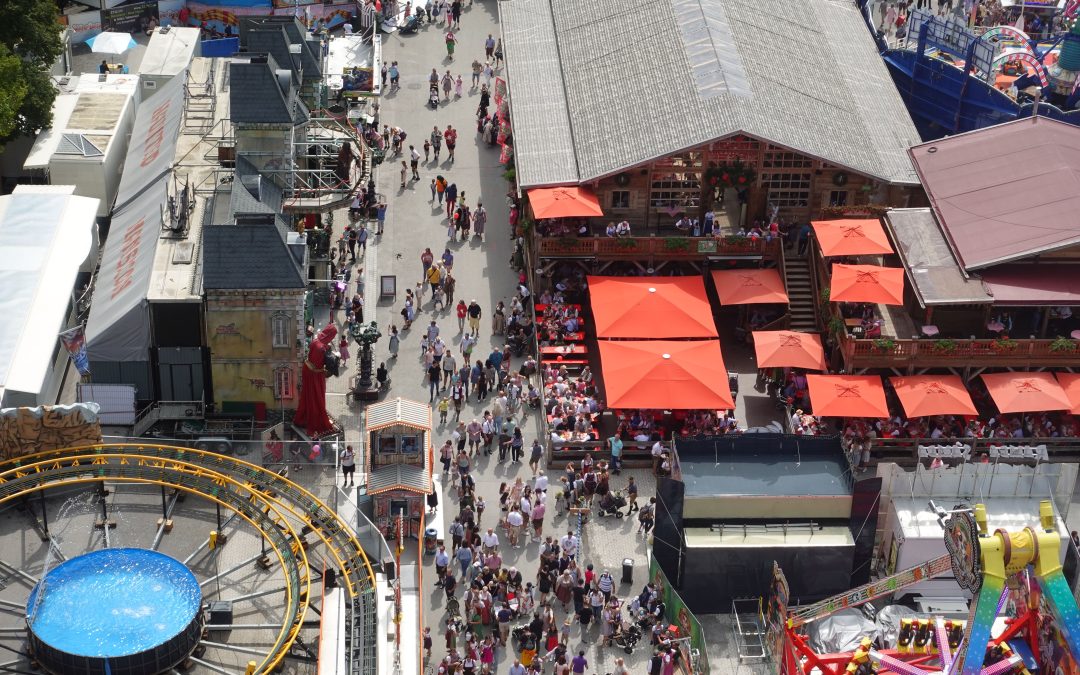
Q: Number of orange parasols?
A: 11